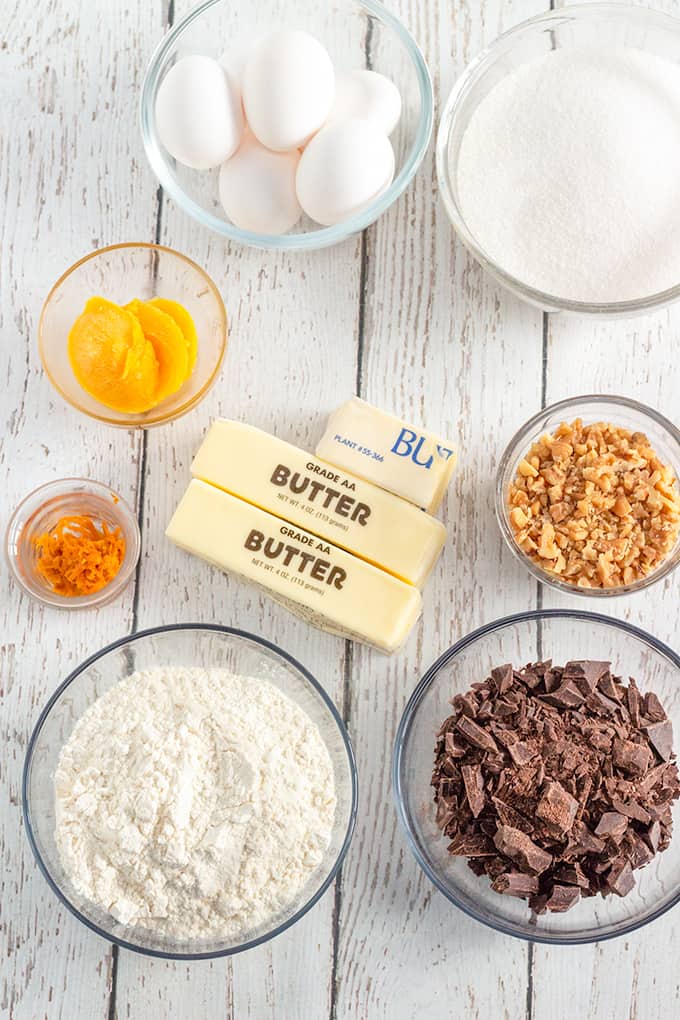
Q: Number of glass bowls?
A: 7